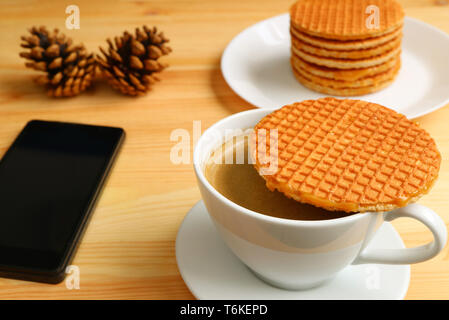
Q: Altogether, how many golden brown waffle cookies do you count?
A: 8